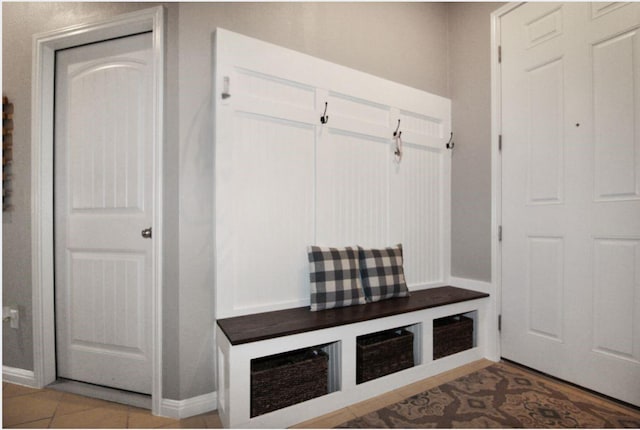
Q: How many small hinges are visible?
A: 4